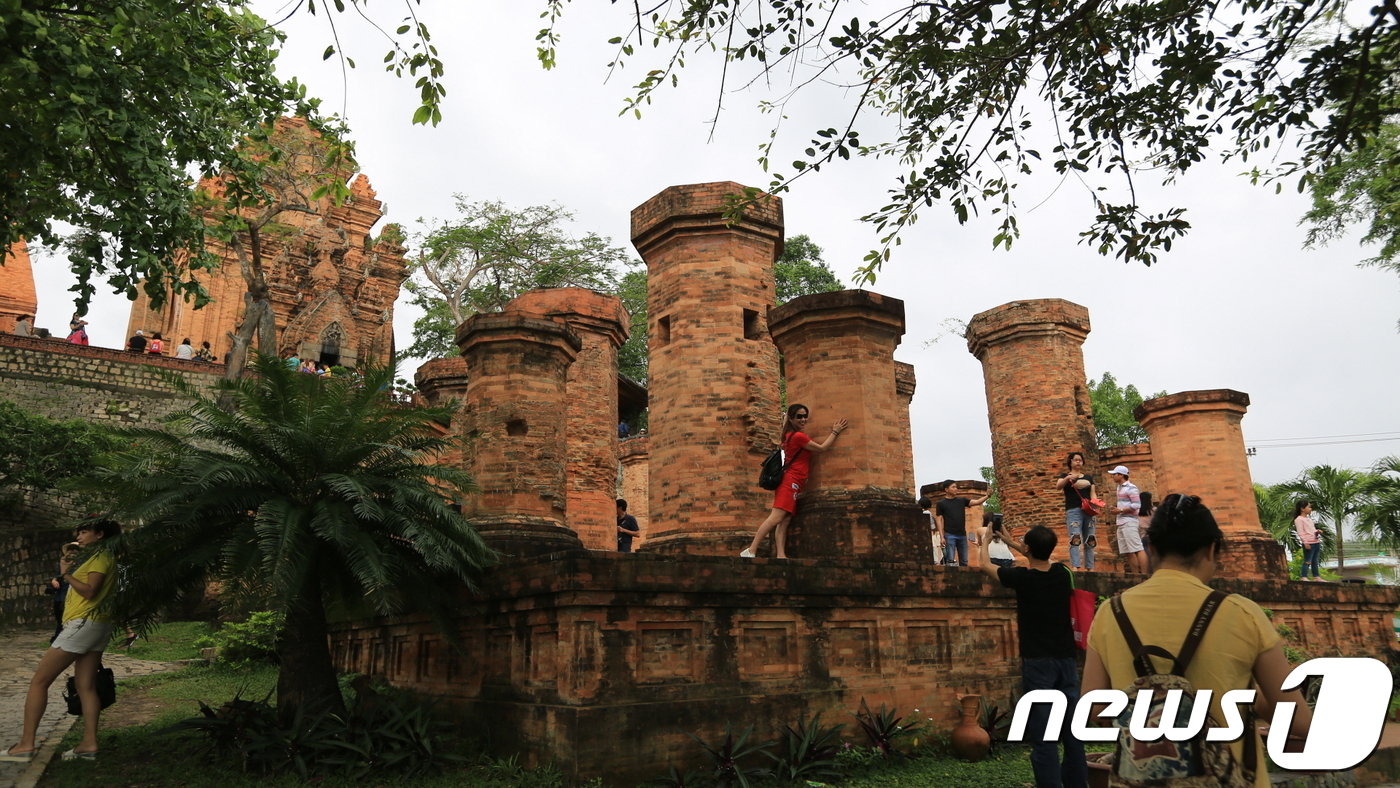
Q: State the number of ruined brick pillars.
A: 11